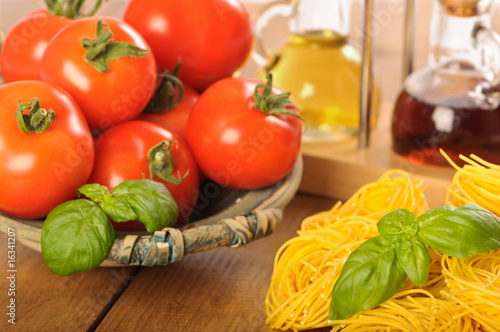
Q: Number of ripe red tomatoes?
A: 7